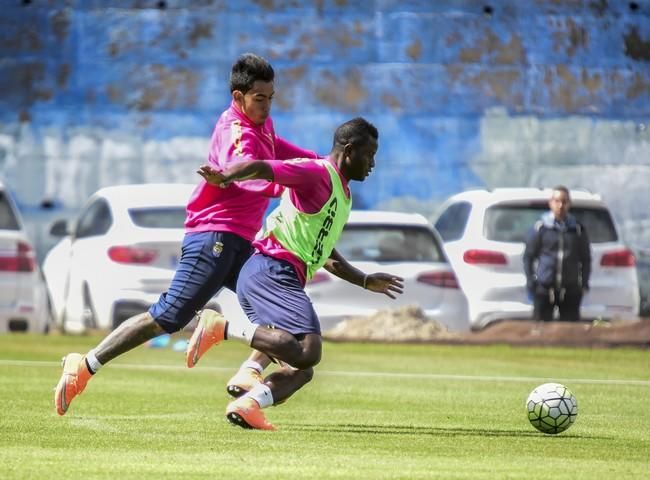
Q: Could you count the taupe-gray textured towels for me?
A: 0